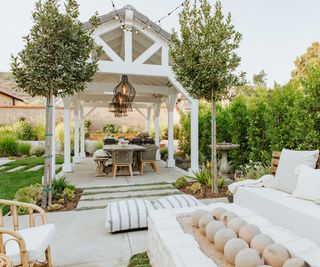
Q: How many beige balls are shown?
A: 14